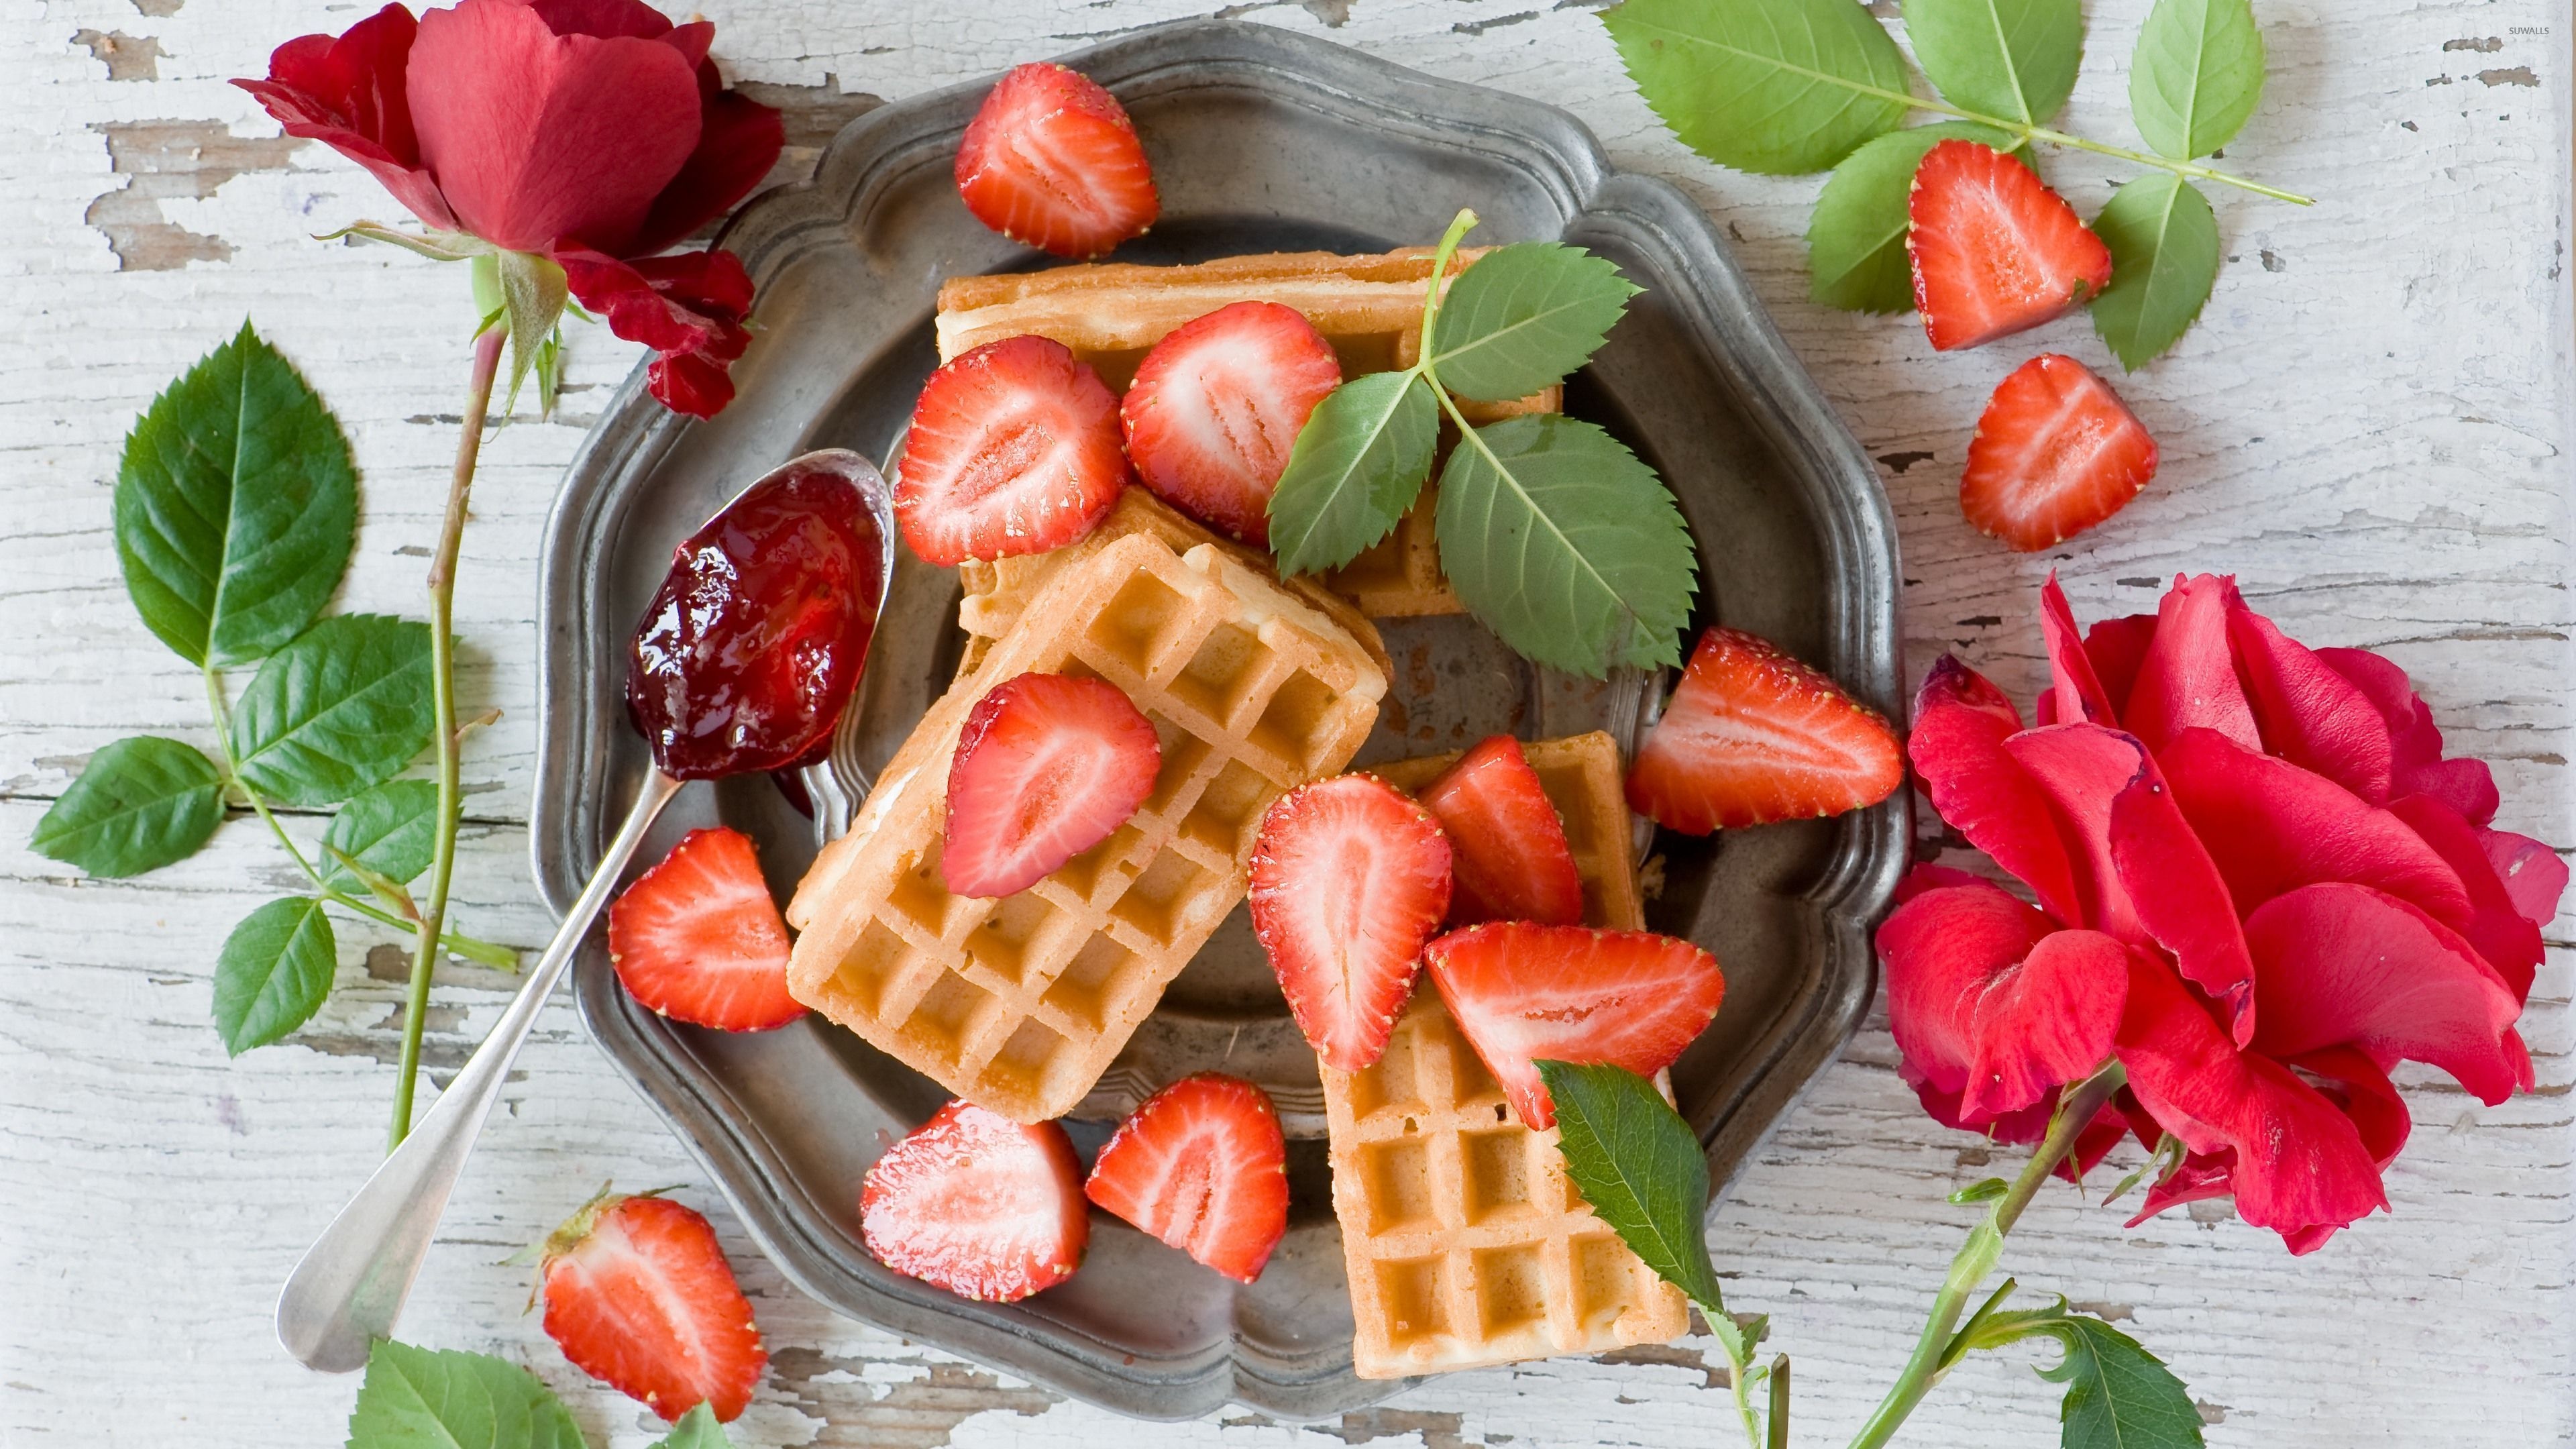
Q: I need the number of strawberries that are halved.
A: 14